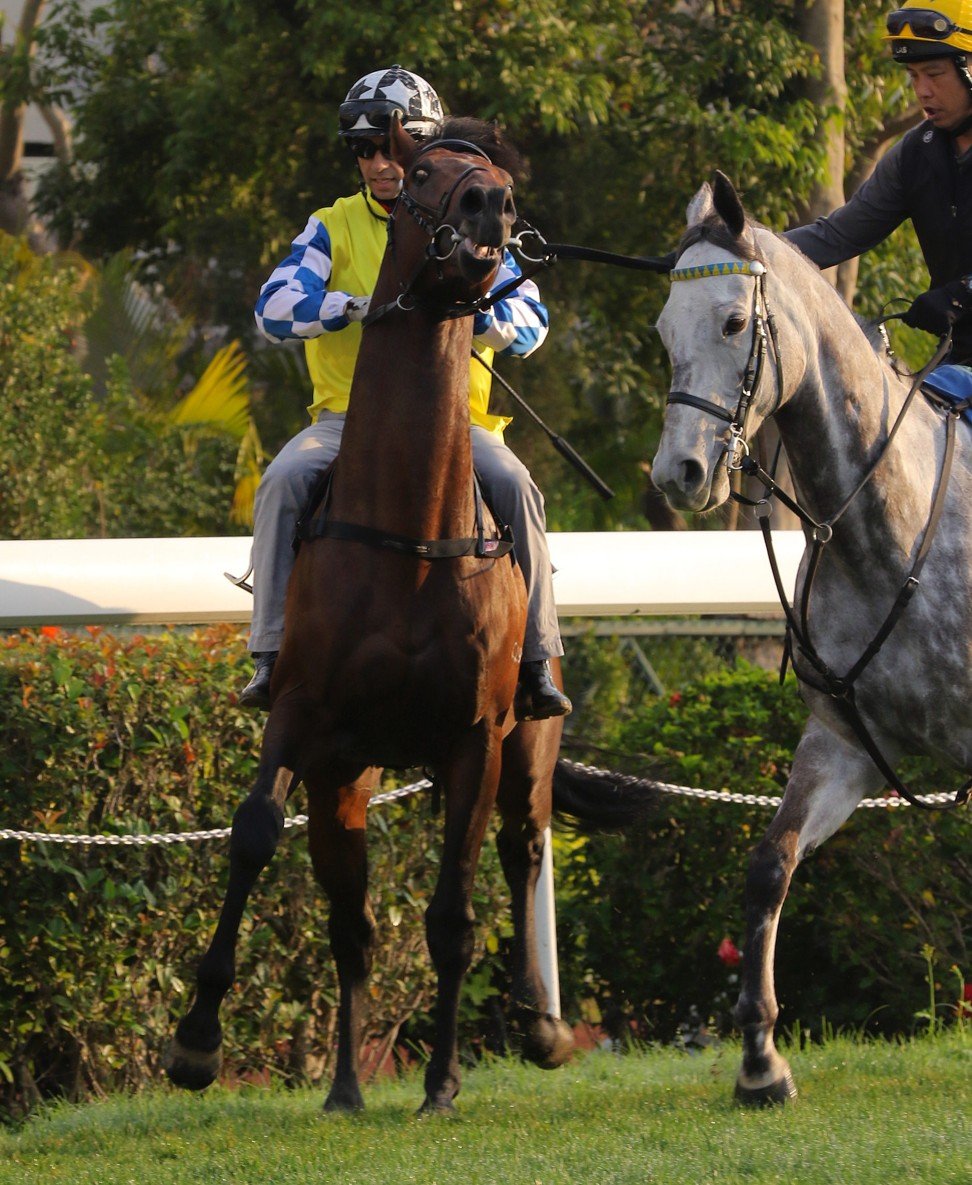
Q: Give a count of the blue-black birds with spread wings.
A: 0